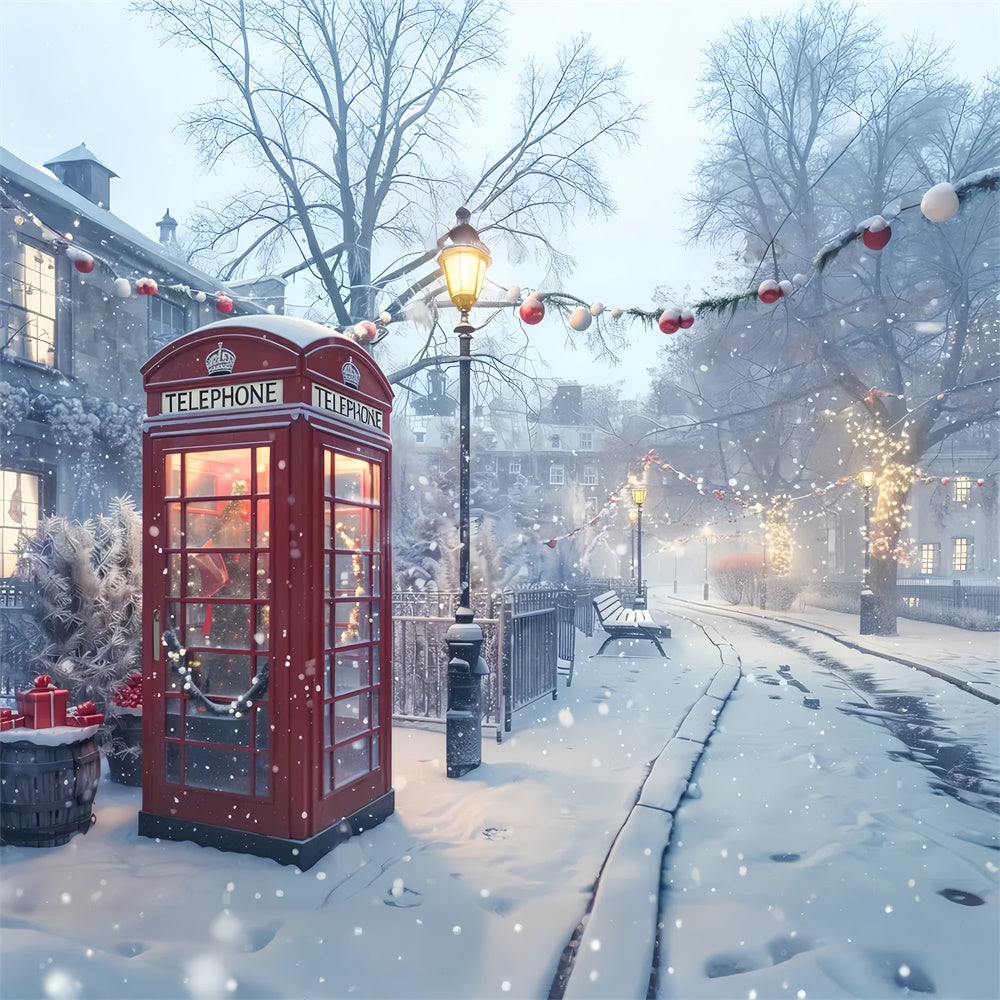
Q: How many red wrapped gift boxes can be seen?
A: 3